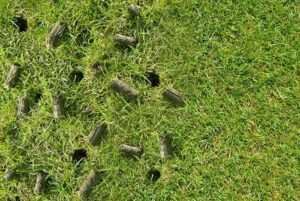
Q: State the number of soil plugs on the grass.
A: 14